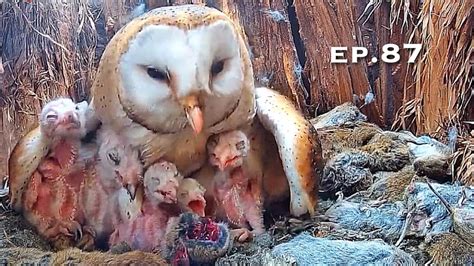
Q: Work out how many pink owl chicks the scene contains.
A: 5